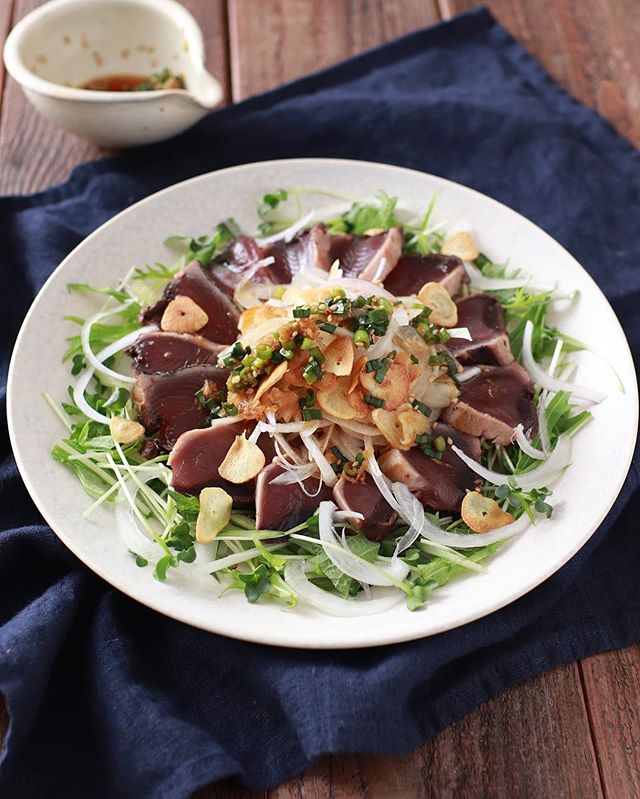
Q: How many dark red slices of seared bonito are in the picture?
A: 13